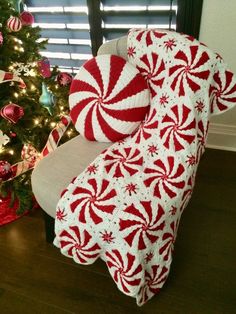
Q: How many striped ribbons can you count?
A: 2